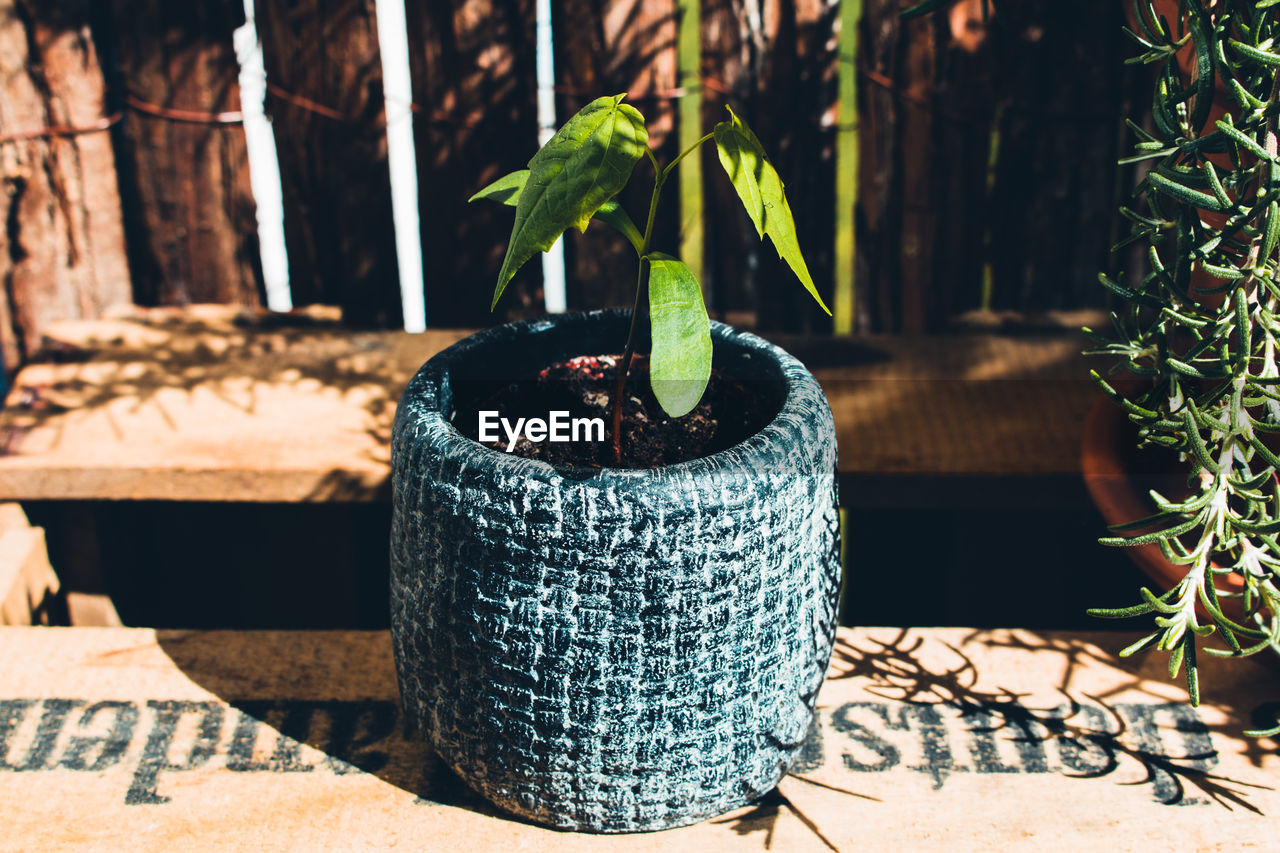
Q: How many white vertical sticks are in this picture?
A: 3